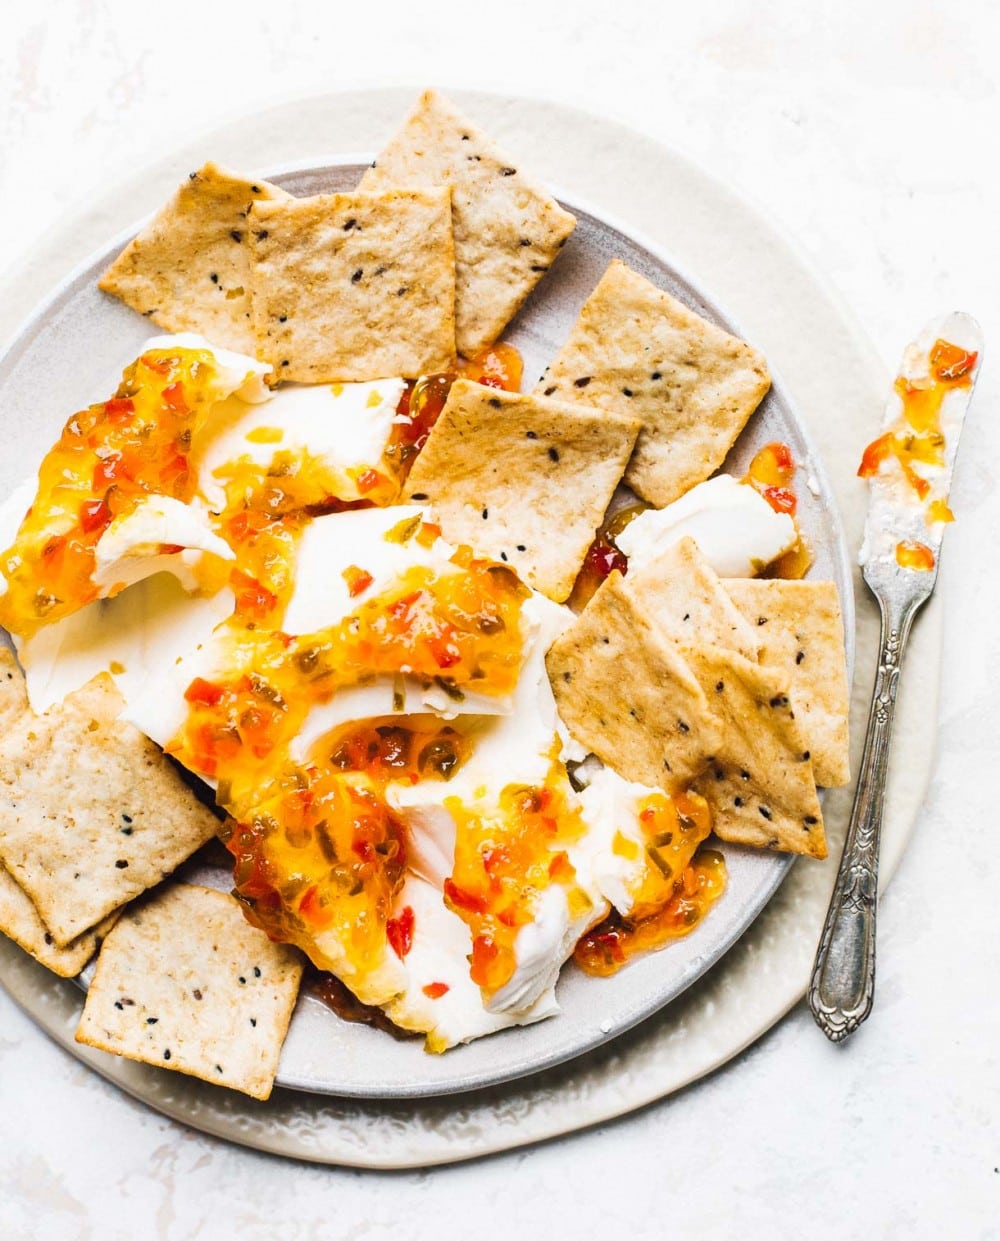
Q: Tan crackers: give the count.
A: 13